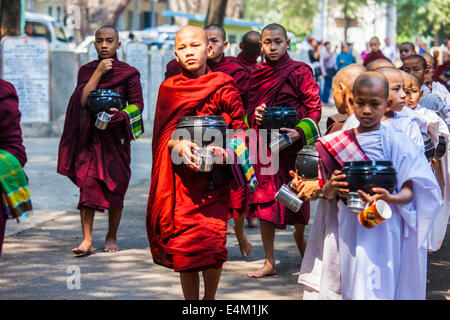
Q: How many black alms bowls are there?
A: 7